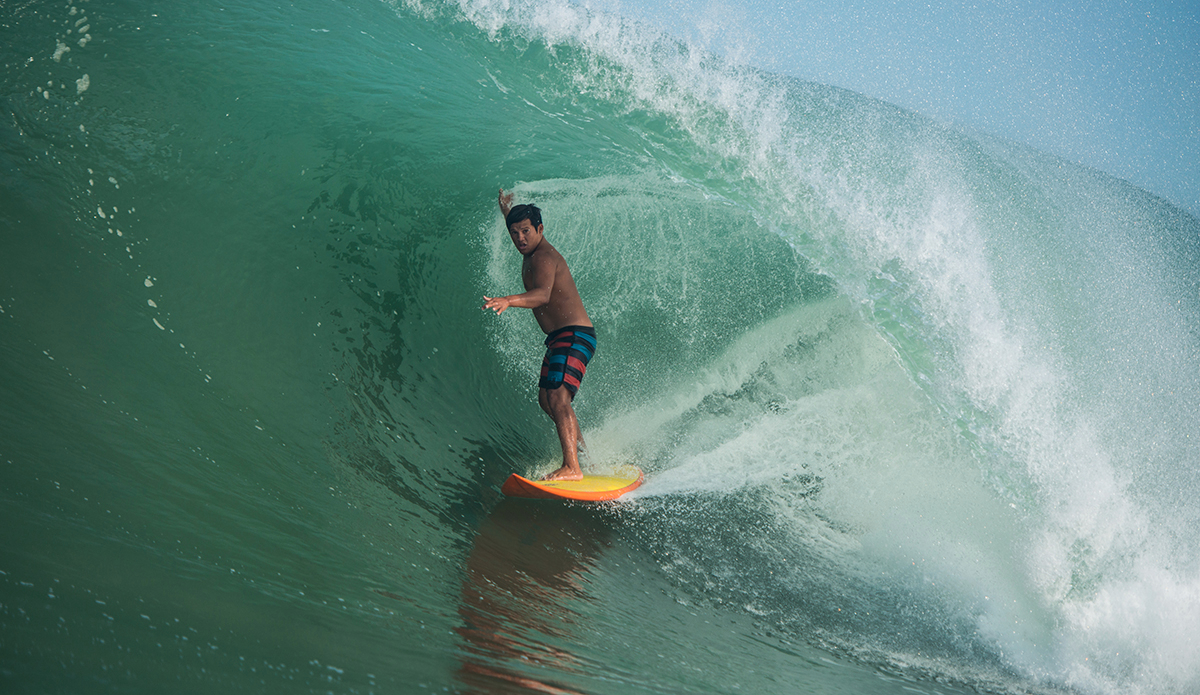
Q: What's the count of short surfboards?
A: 1